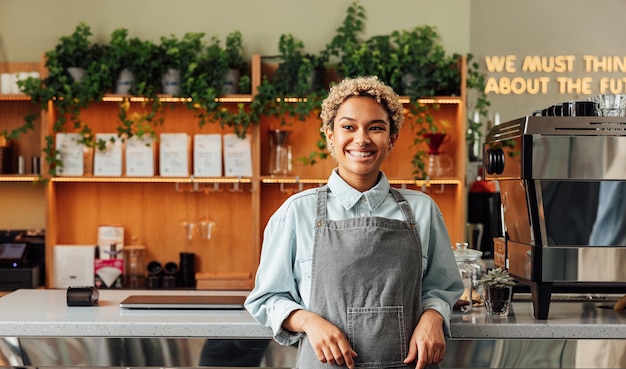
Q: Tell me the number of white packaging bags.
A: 6